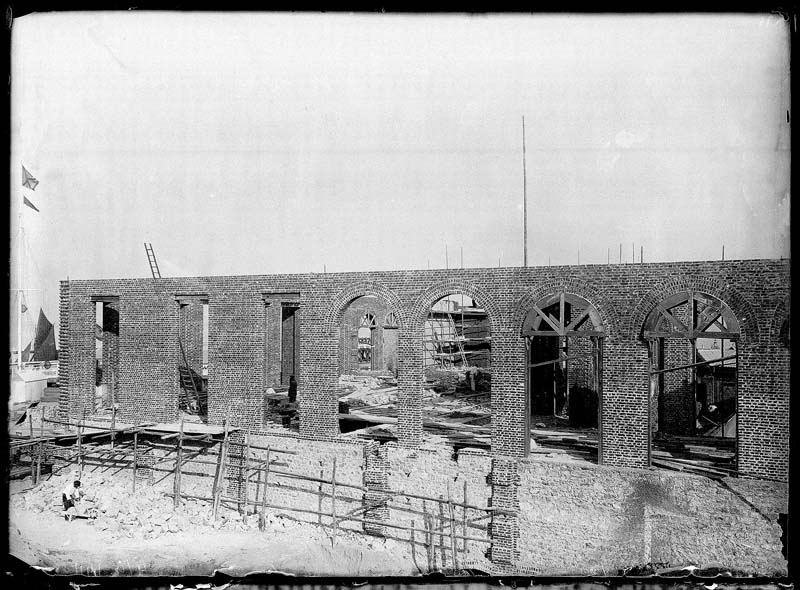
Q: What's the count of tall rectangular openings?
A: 3